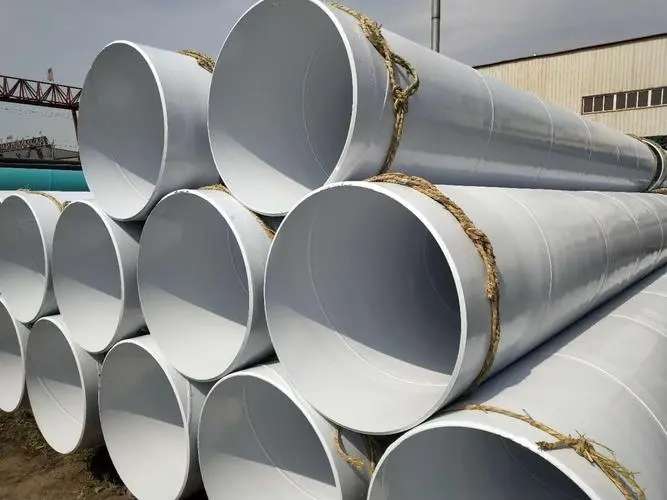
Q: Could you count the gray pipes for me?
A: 11